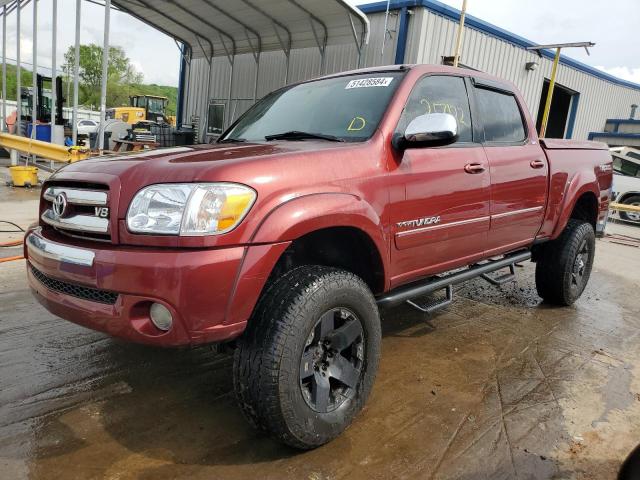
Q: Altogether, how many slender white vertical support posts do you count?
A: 6